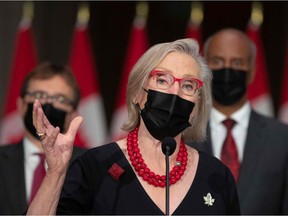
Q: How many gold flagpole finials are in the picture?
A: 5